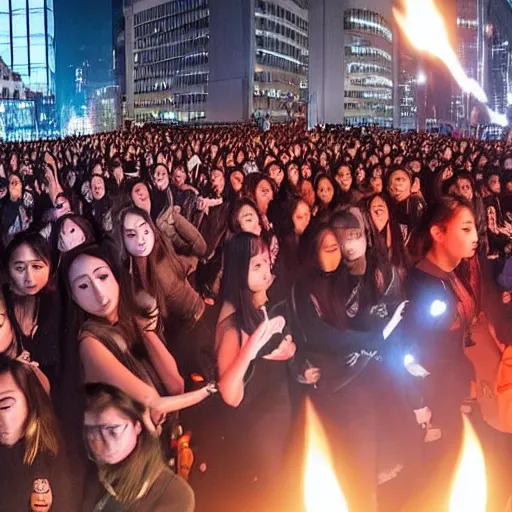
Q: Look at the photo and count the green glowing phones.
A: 0